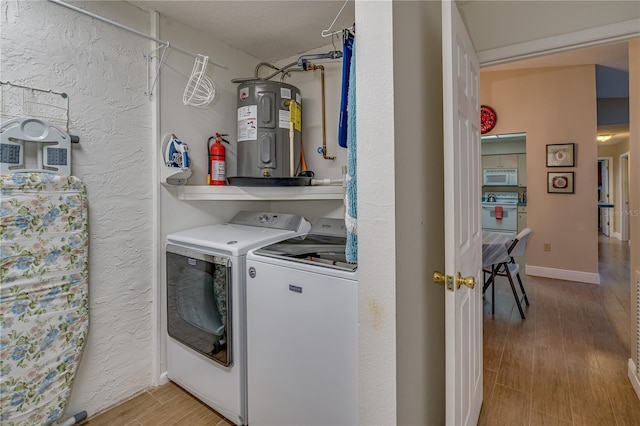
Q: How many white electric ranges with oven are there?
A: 1